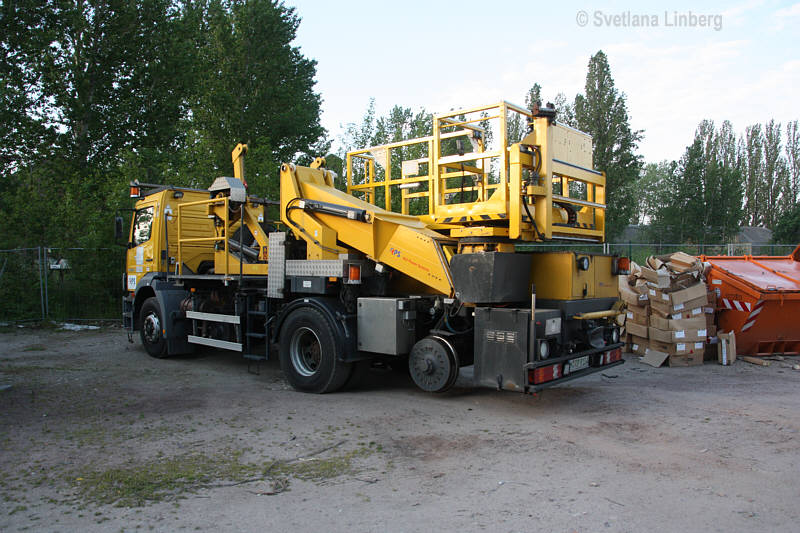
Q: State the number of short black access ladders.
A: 1